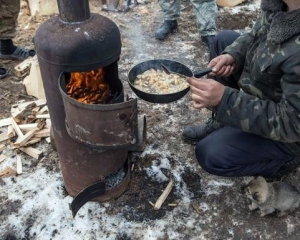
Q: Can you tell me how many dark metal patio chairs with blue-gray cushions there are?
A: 0